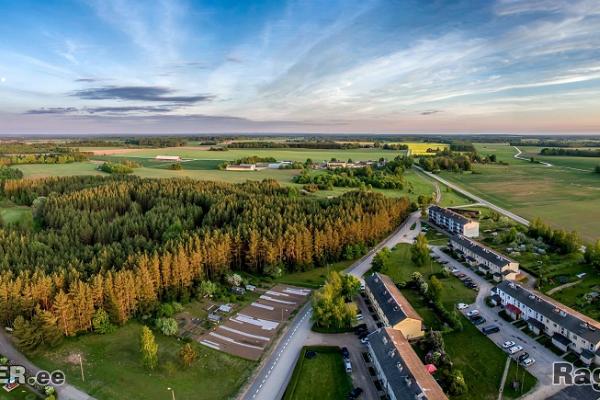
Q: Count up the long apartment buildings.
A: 5